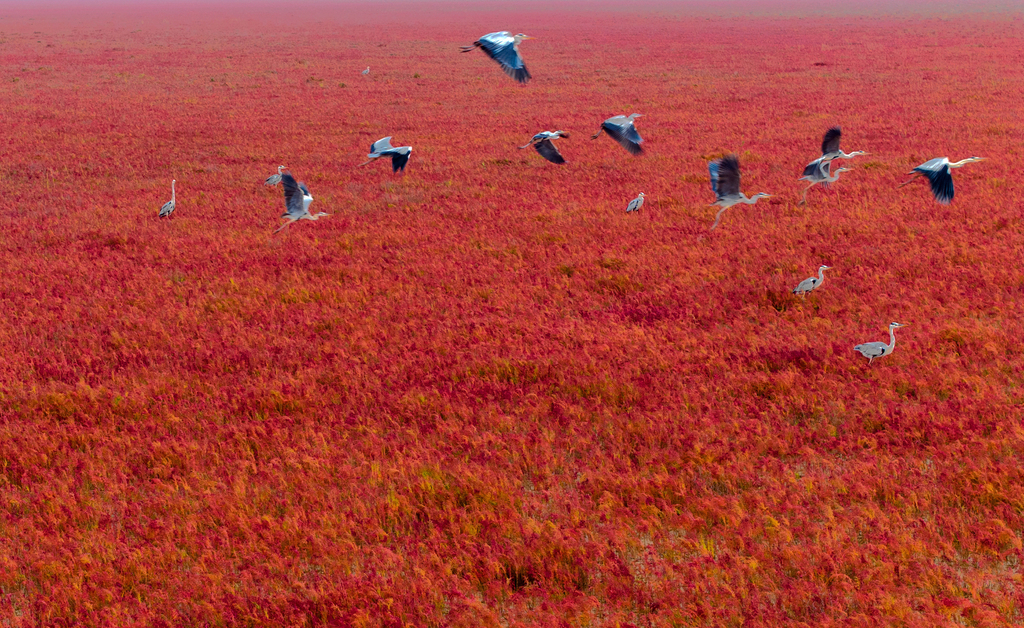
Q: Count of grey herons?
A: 15